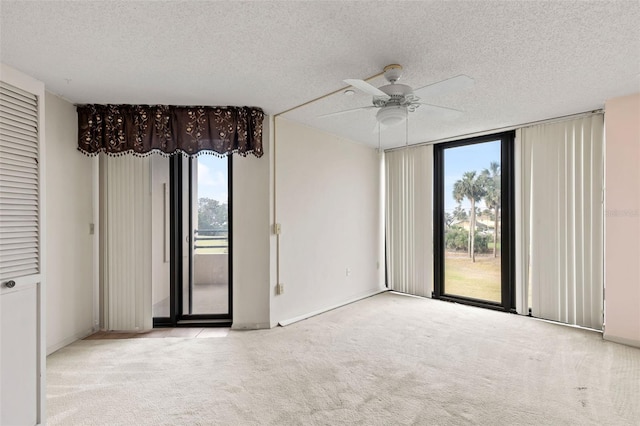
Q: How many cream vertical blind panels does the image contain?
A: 3